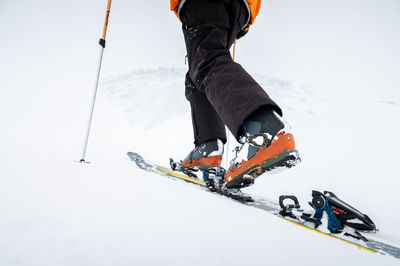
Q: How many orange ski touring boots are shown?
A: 2